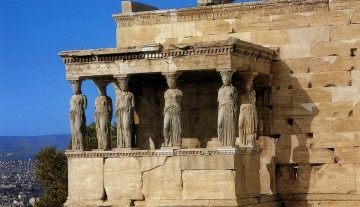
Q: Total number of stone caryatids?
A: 6